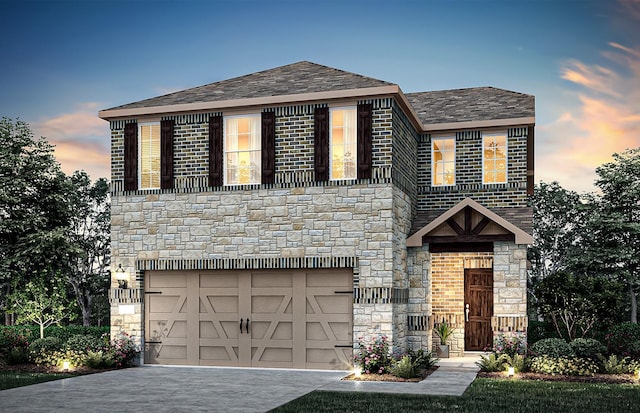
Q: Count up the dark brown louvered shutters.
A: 6